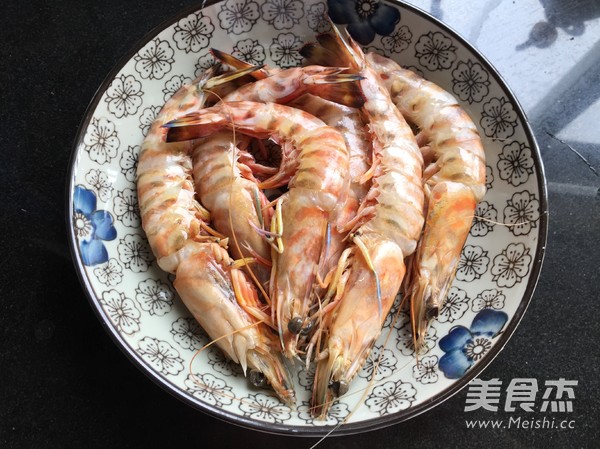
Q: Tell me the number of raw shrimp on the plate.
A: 6